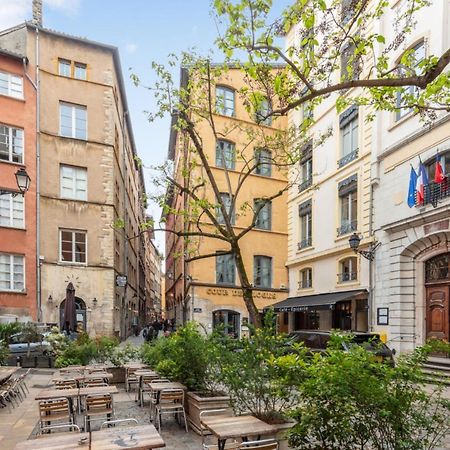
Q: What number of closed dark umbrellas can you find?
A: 1